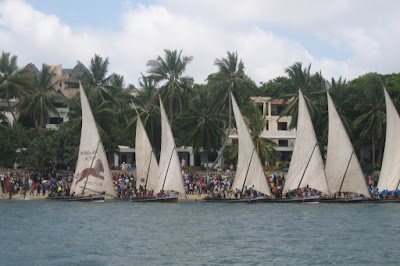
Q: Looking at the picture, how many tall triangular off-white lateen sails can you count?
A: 7